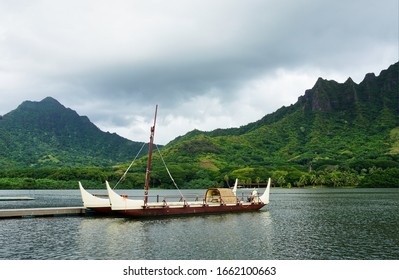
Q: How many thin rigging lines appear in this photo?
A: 2